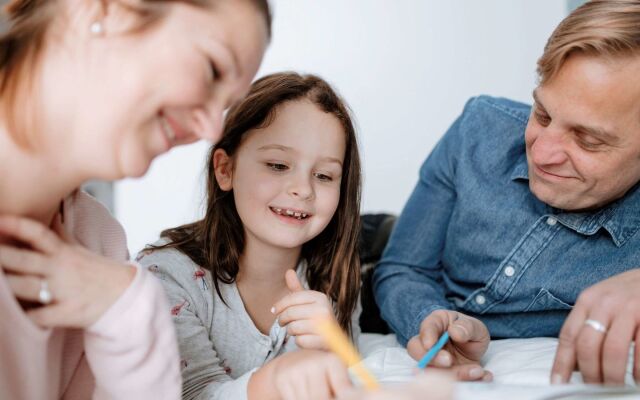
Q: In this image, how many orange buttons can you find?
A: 0